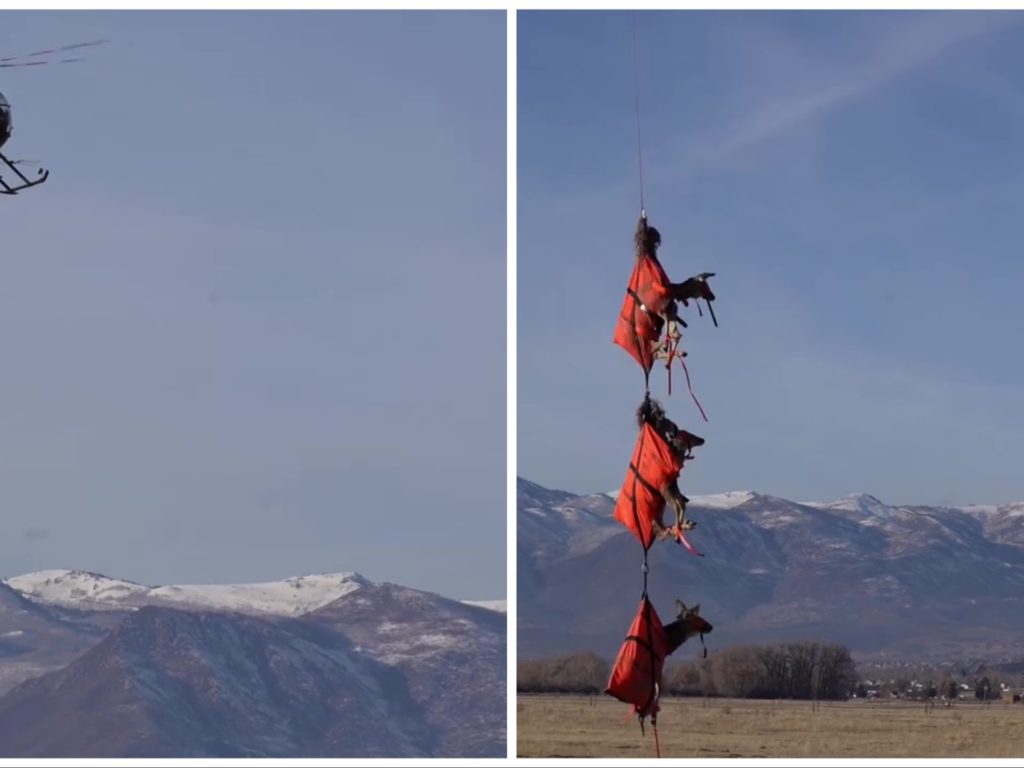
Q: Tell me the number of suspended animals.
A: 3